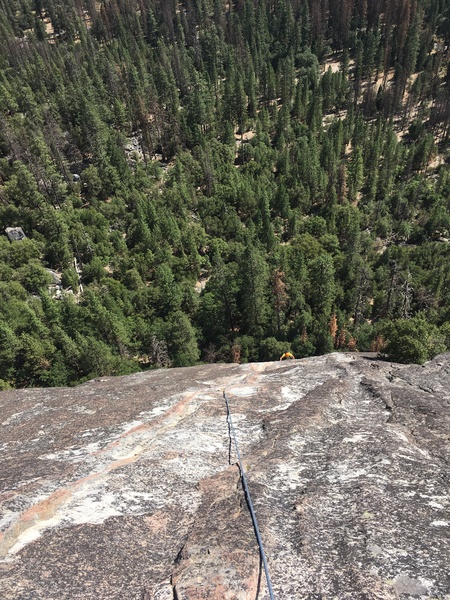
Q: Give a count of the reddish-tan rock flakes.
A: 1